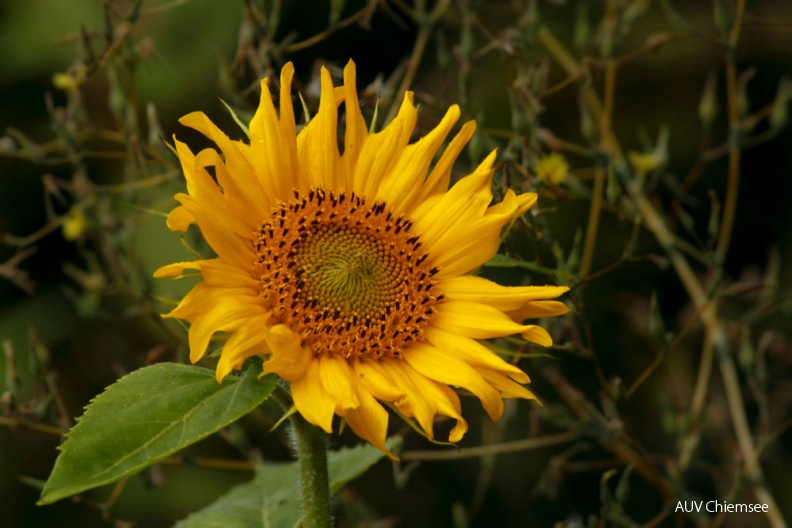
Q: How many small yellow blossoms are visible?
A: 4